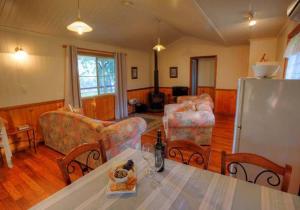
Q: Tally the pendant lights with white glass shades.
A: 2